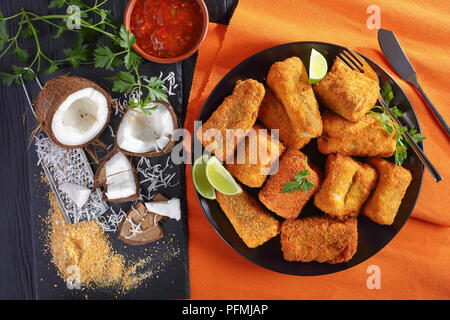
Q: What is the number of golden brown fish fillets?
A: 11